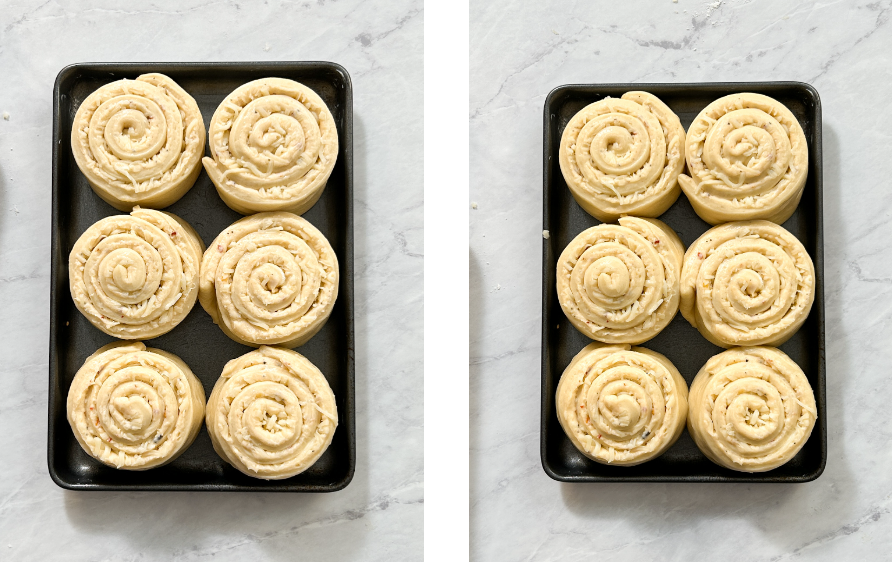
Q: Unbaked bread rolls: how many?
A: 12